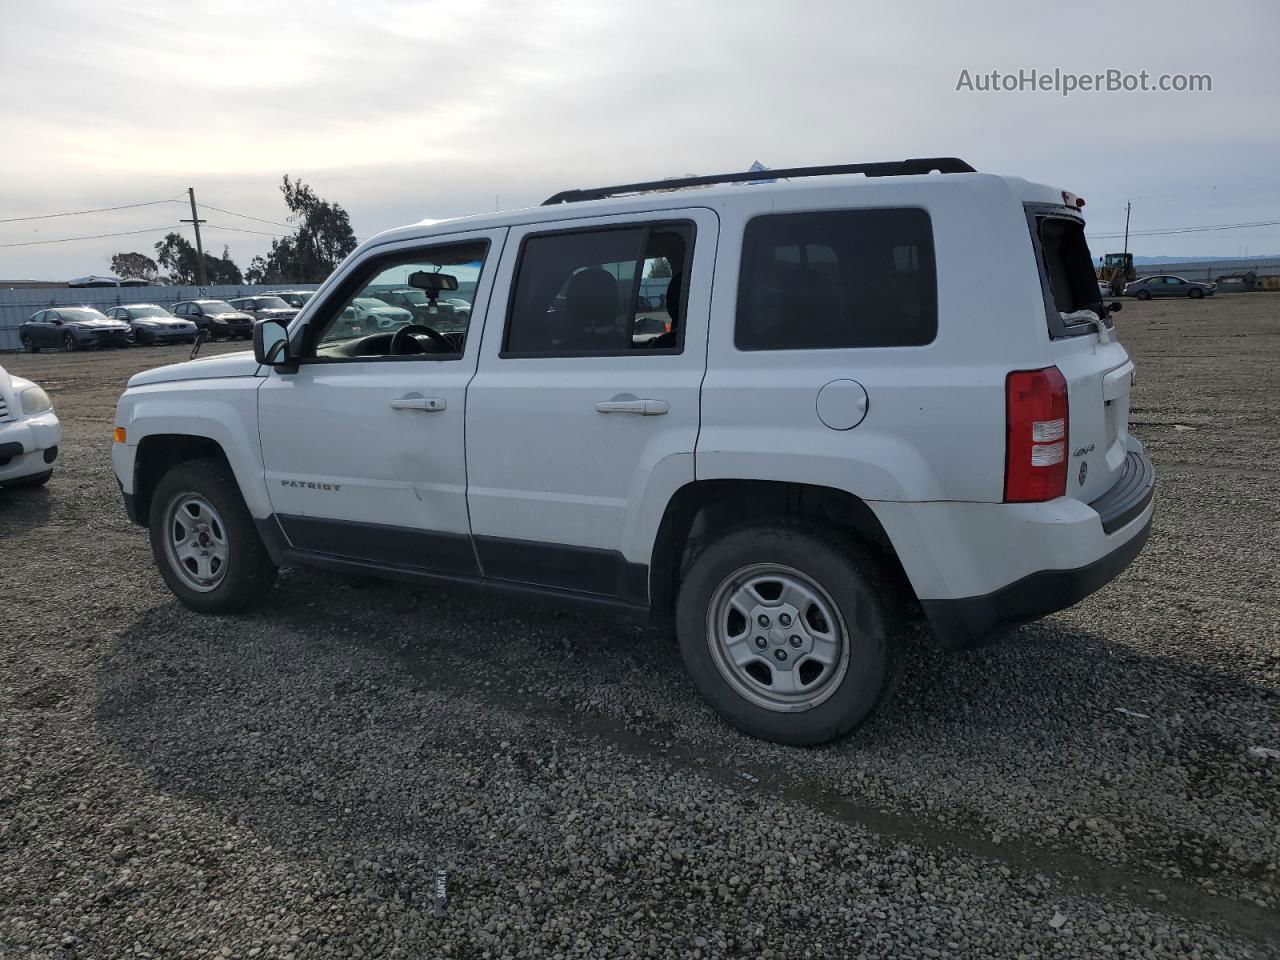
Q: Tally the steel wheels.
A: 2